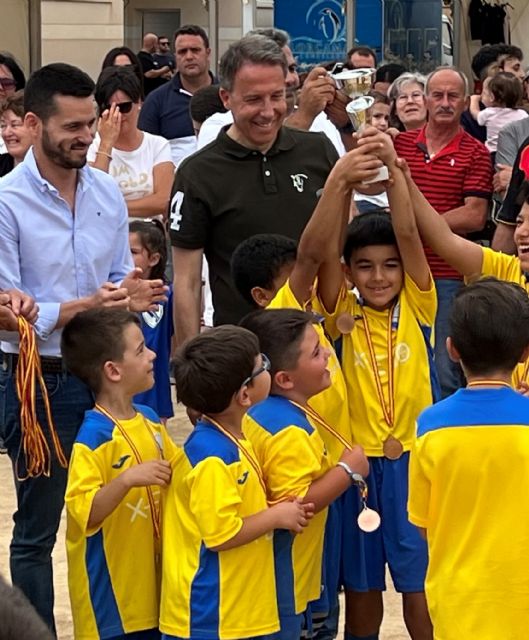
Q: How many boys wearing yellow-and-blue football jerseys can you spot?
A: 7